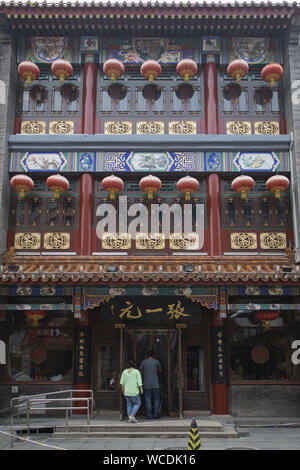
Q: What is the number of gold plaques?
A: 14